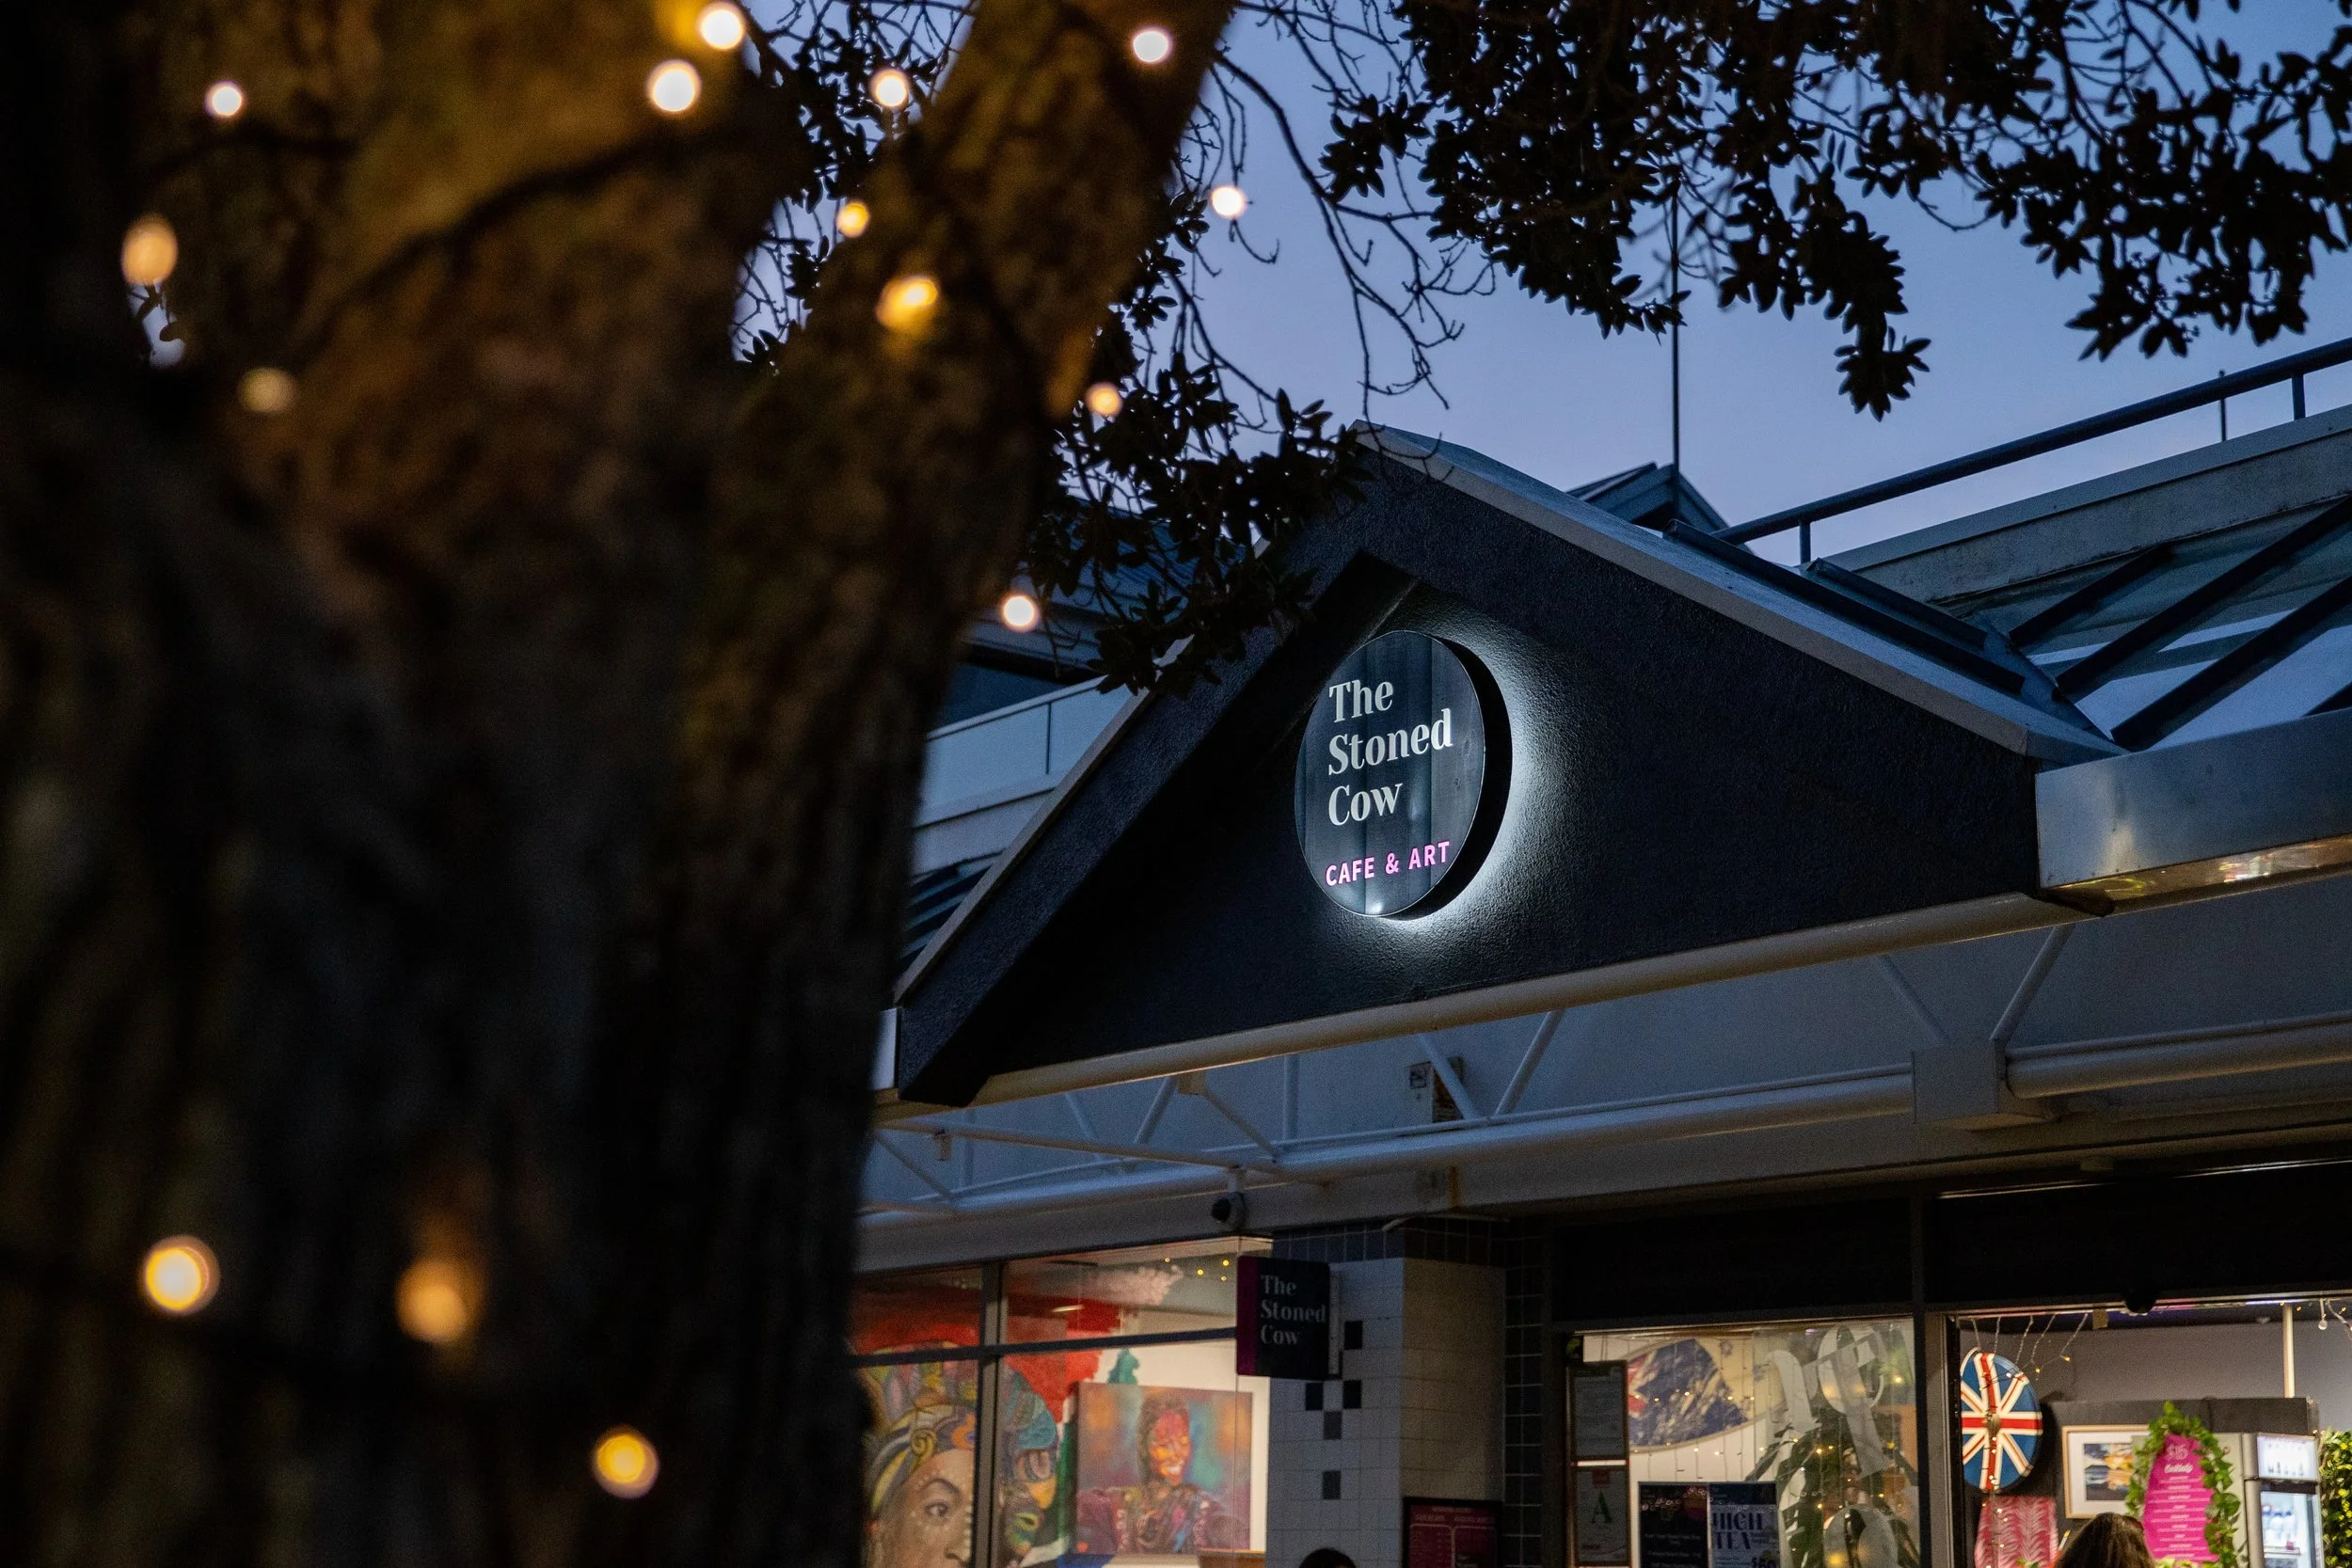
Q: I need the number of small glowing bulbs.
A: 15